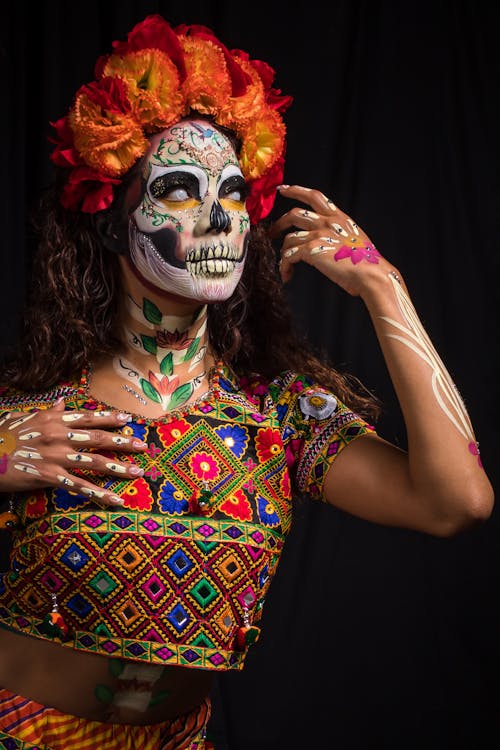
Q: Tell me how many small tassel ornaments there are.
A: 4